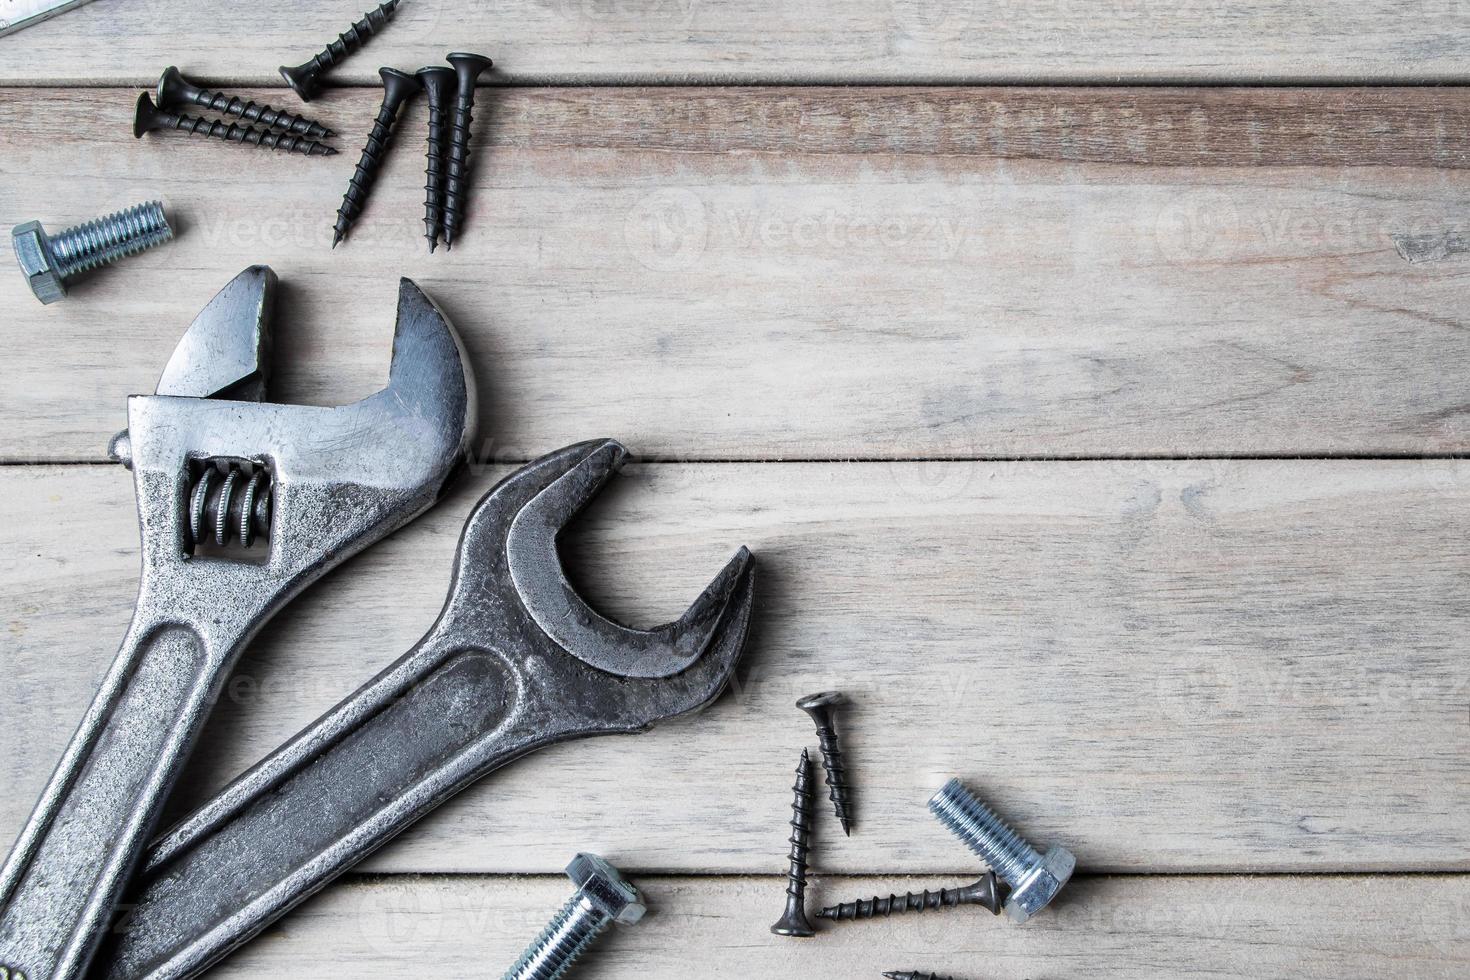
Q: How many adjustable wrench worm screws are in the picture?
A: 1